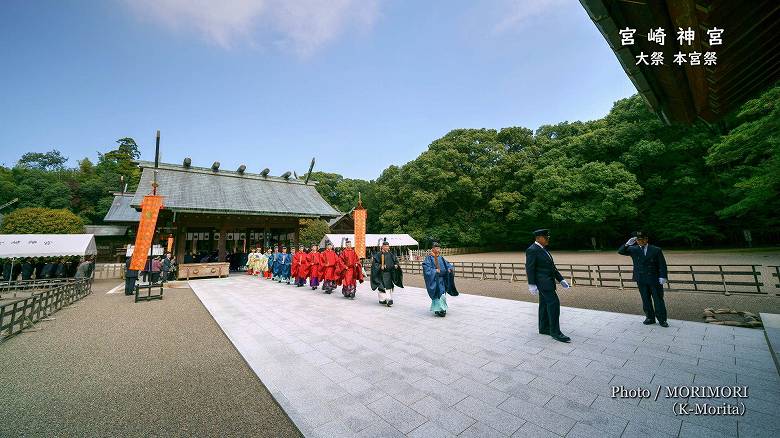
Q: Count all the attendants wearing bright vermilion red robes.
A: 4